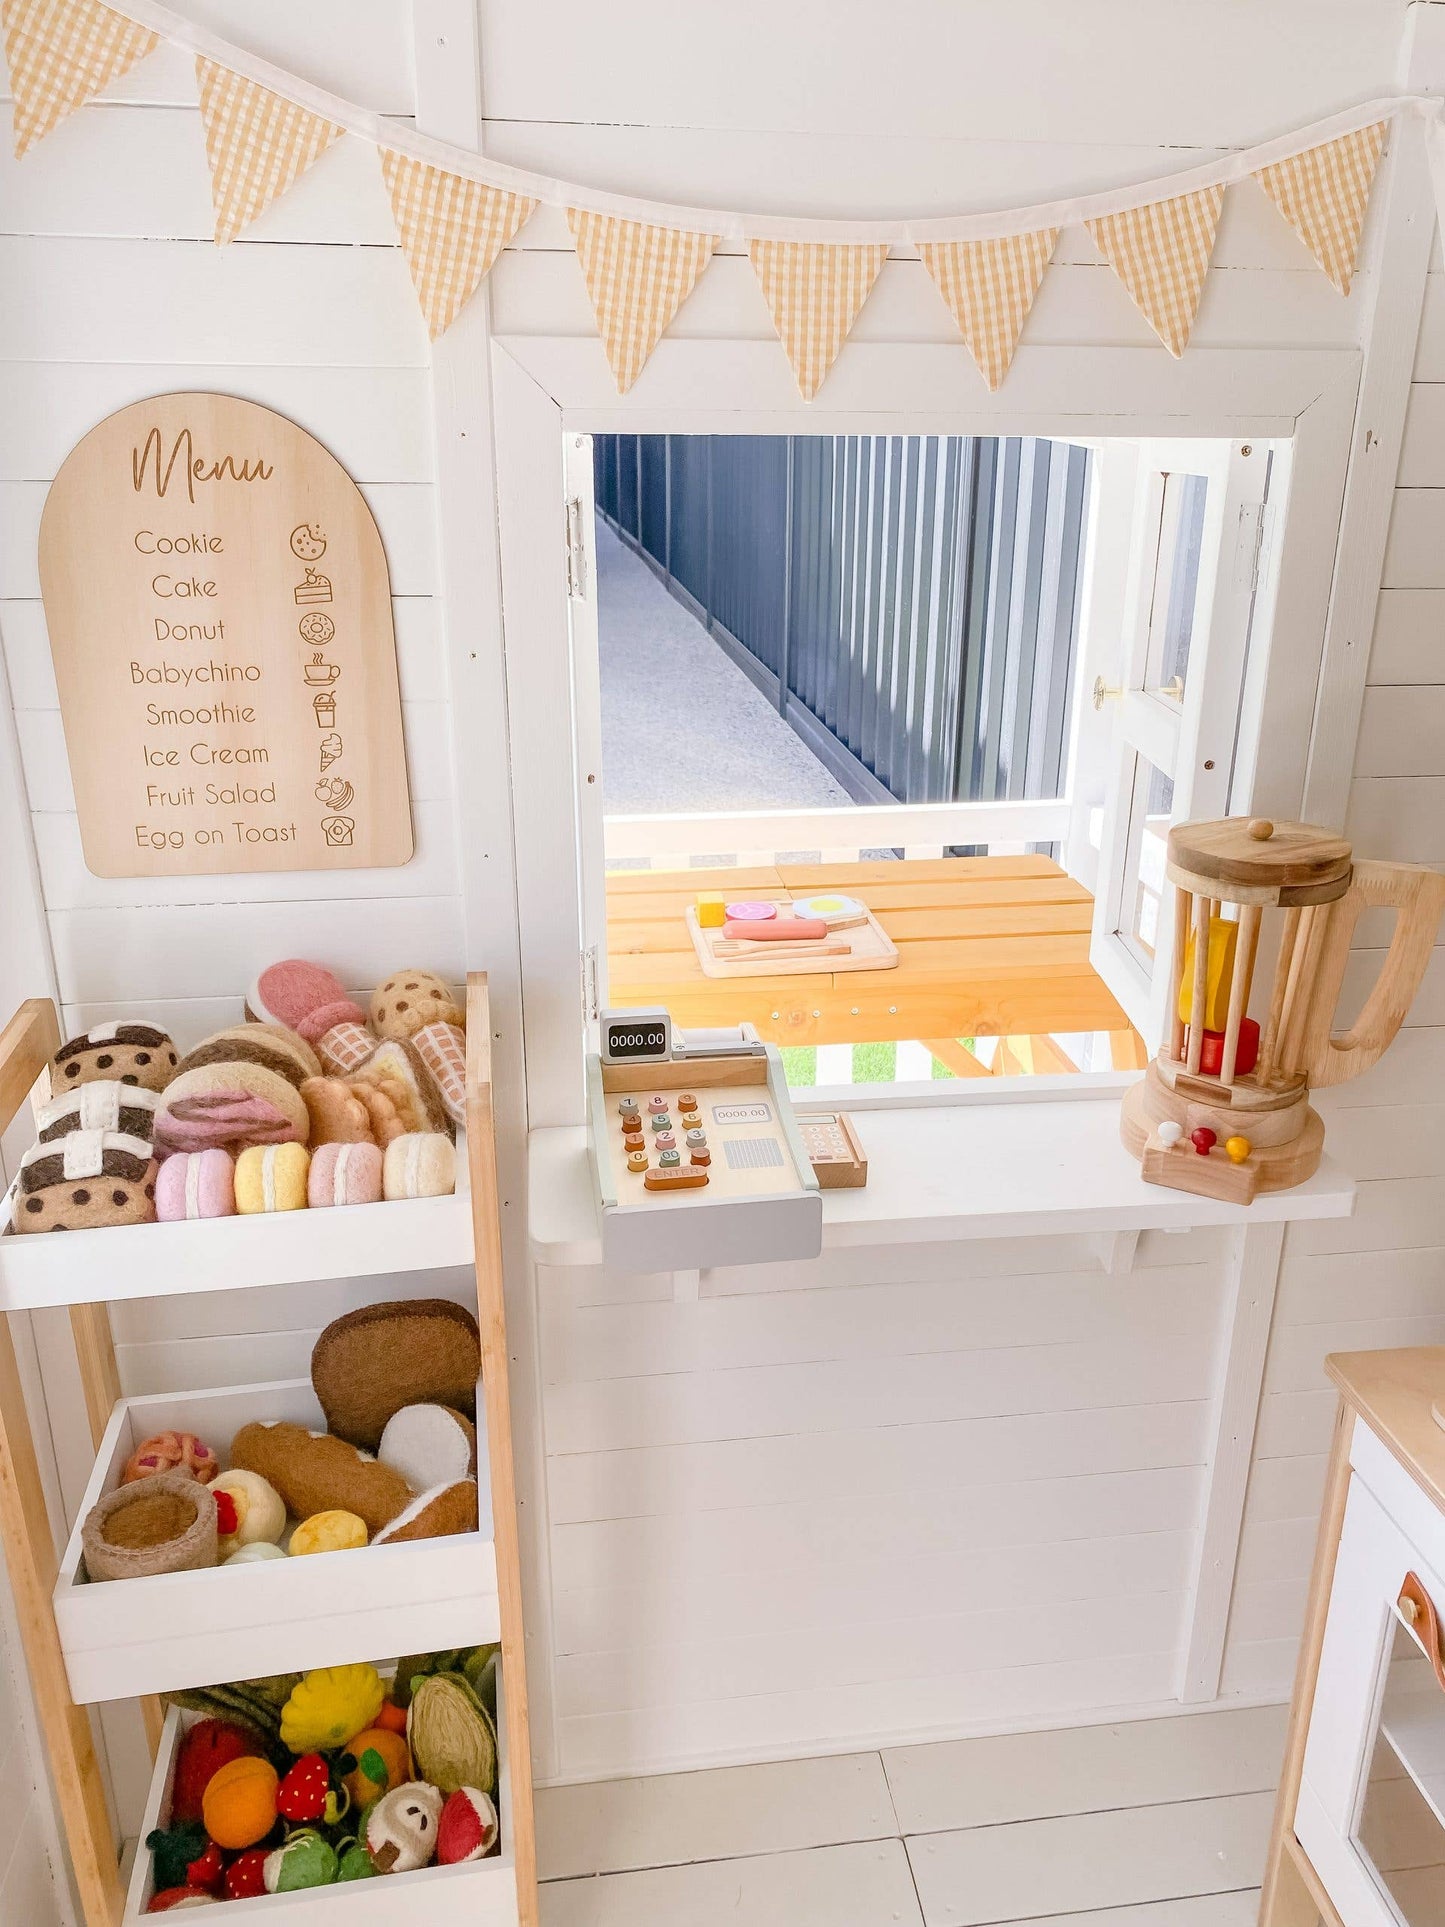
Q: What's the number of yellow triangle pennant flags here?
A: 8